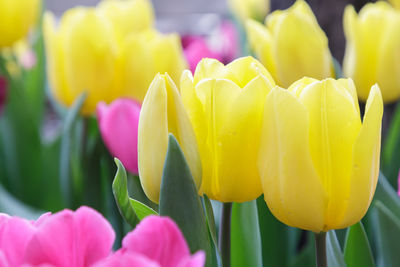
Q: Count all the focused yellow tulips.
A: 3